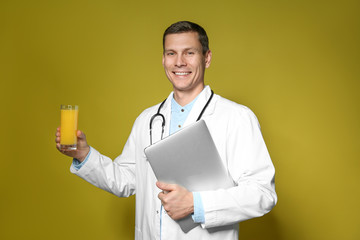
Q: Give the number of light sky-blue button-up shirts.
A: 1